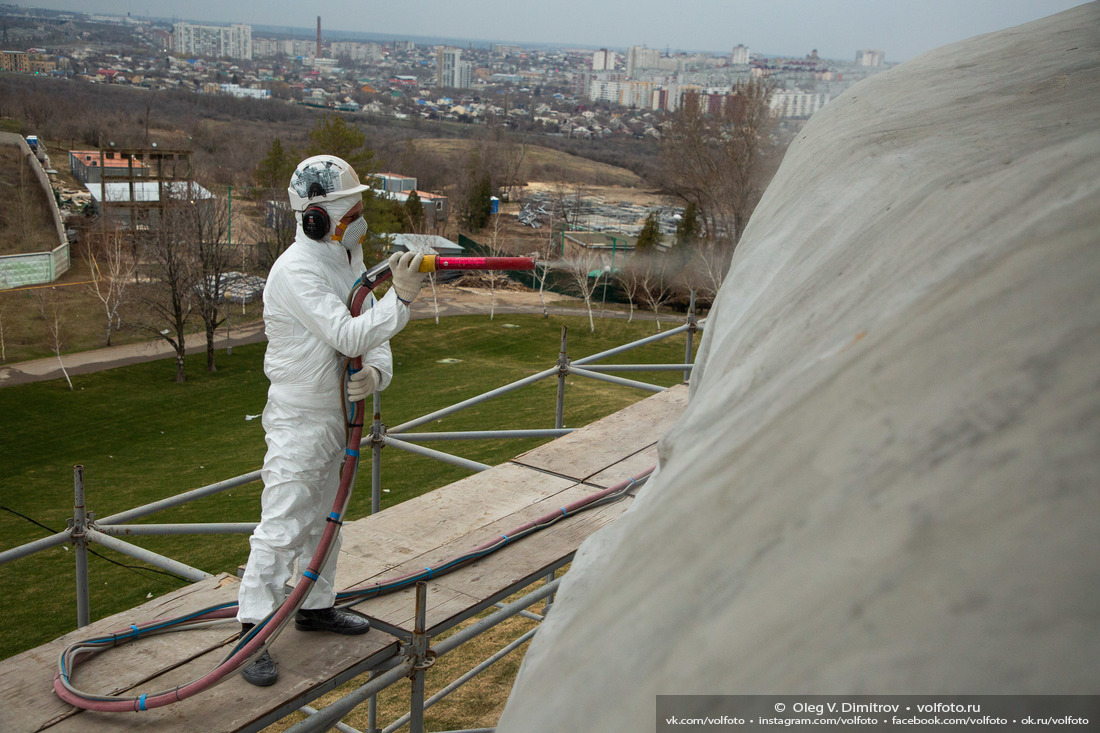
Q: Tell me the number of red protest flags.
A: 0